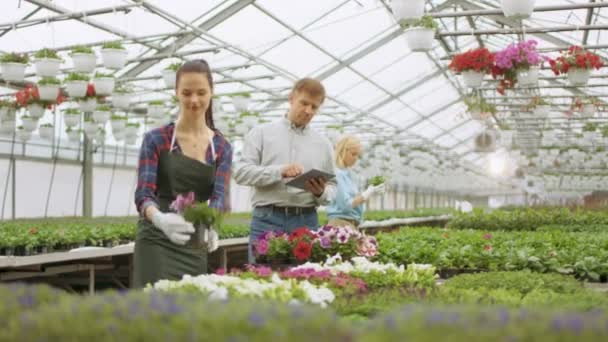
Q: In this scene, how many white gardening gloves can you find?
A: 3